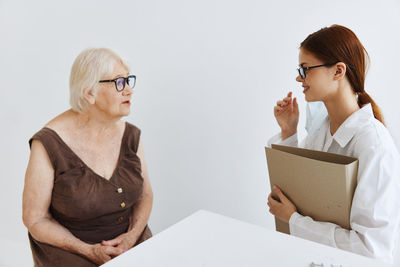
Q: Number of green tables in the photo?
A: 0